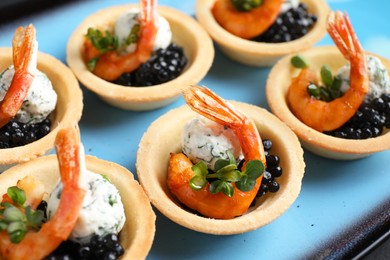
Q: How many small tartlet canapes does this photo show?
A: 6